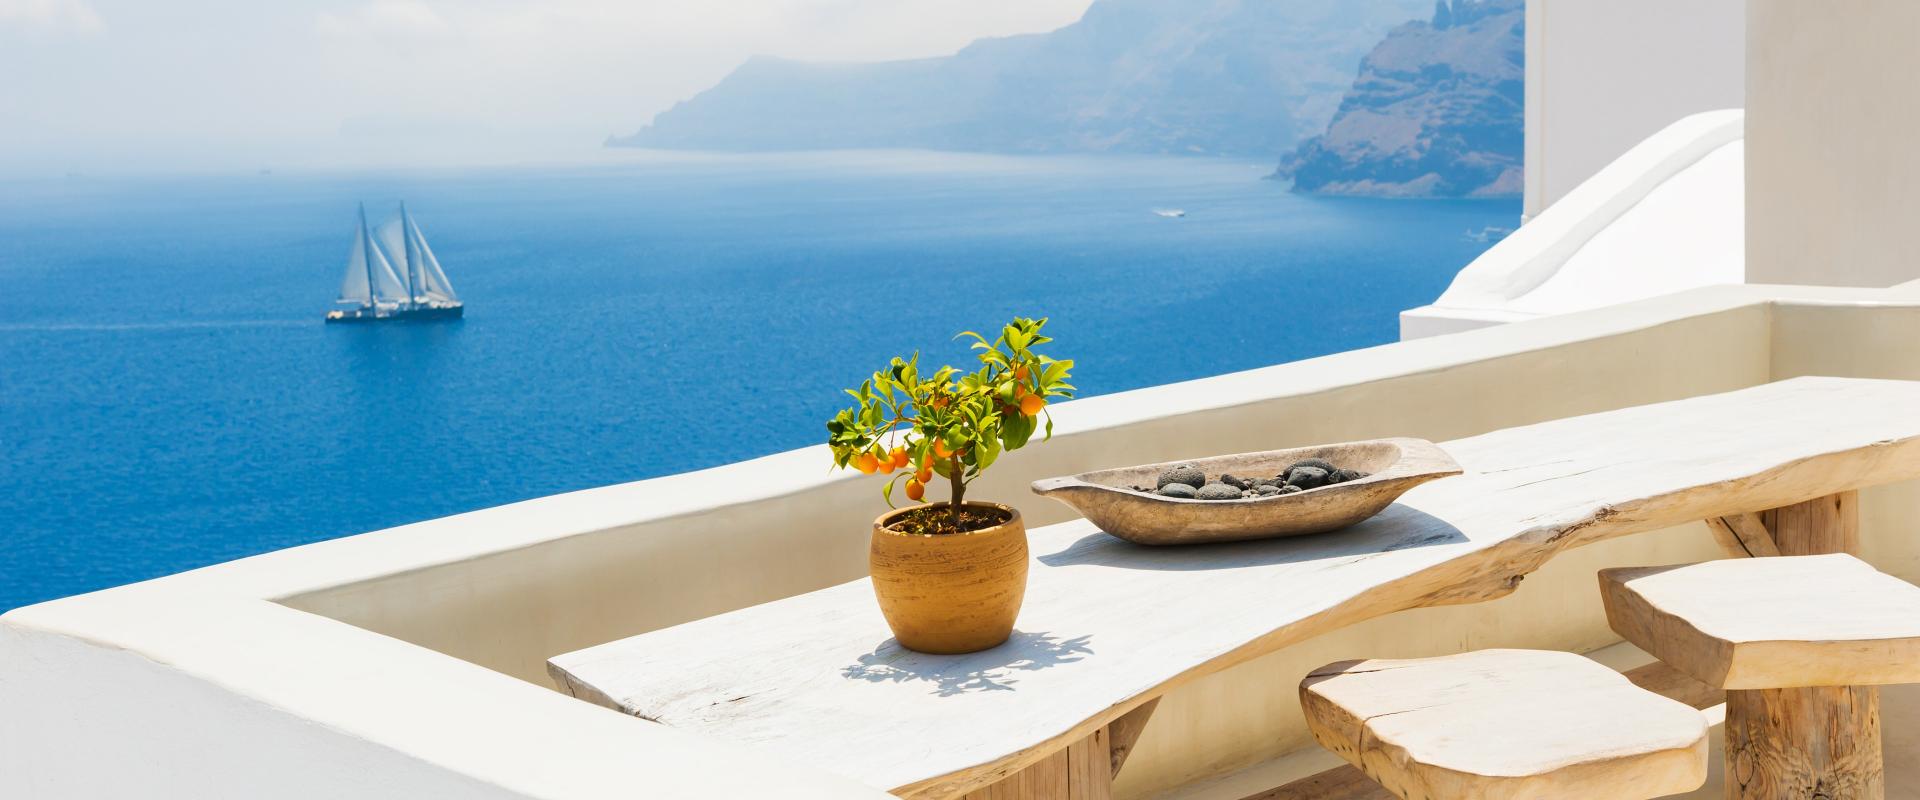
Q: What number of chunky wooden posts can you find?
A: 3